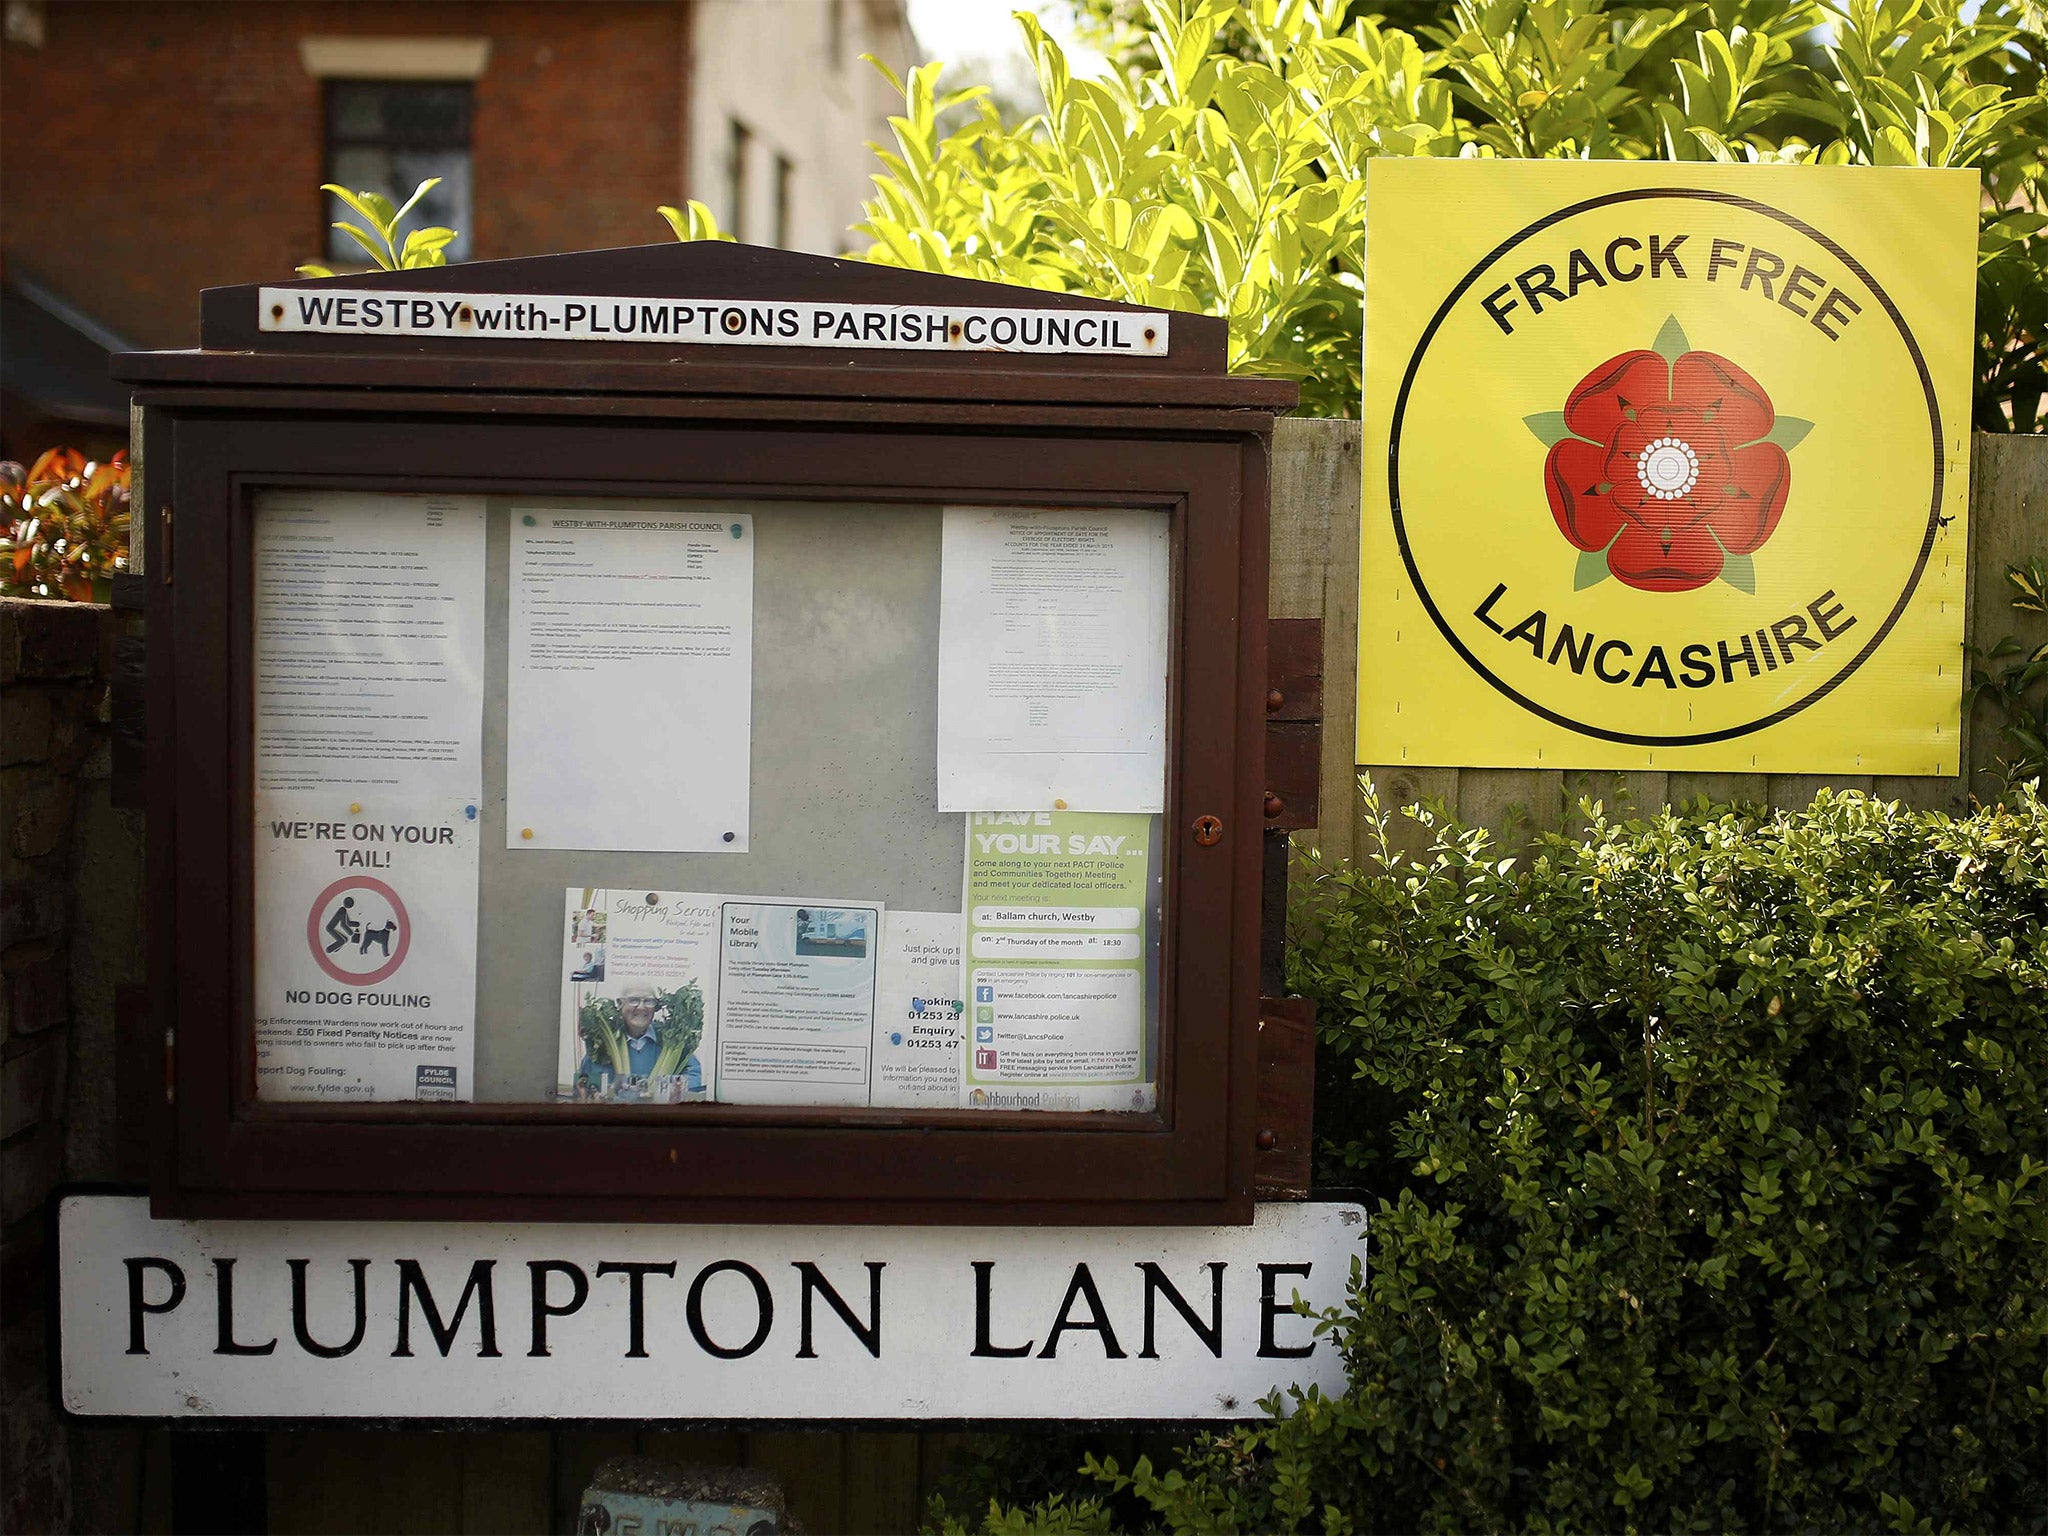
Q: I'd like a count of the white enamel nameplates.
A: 2